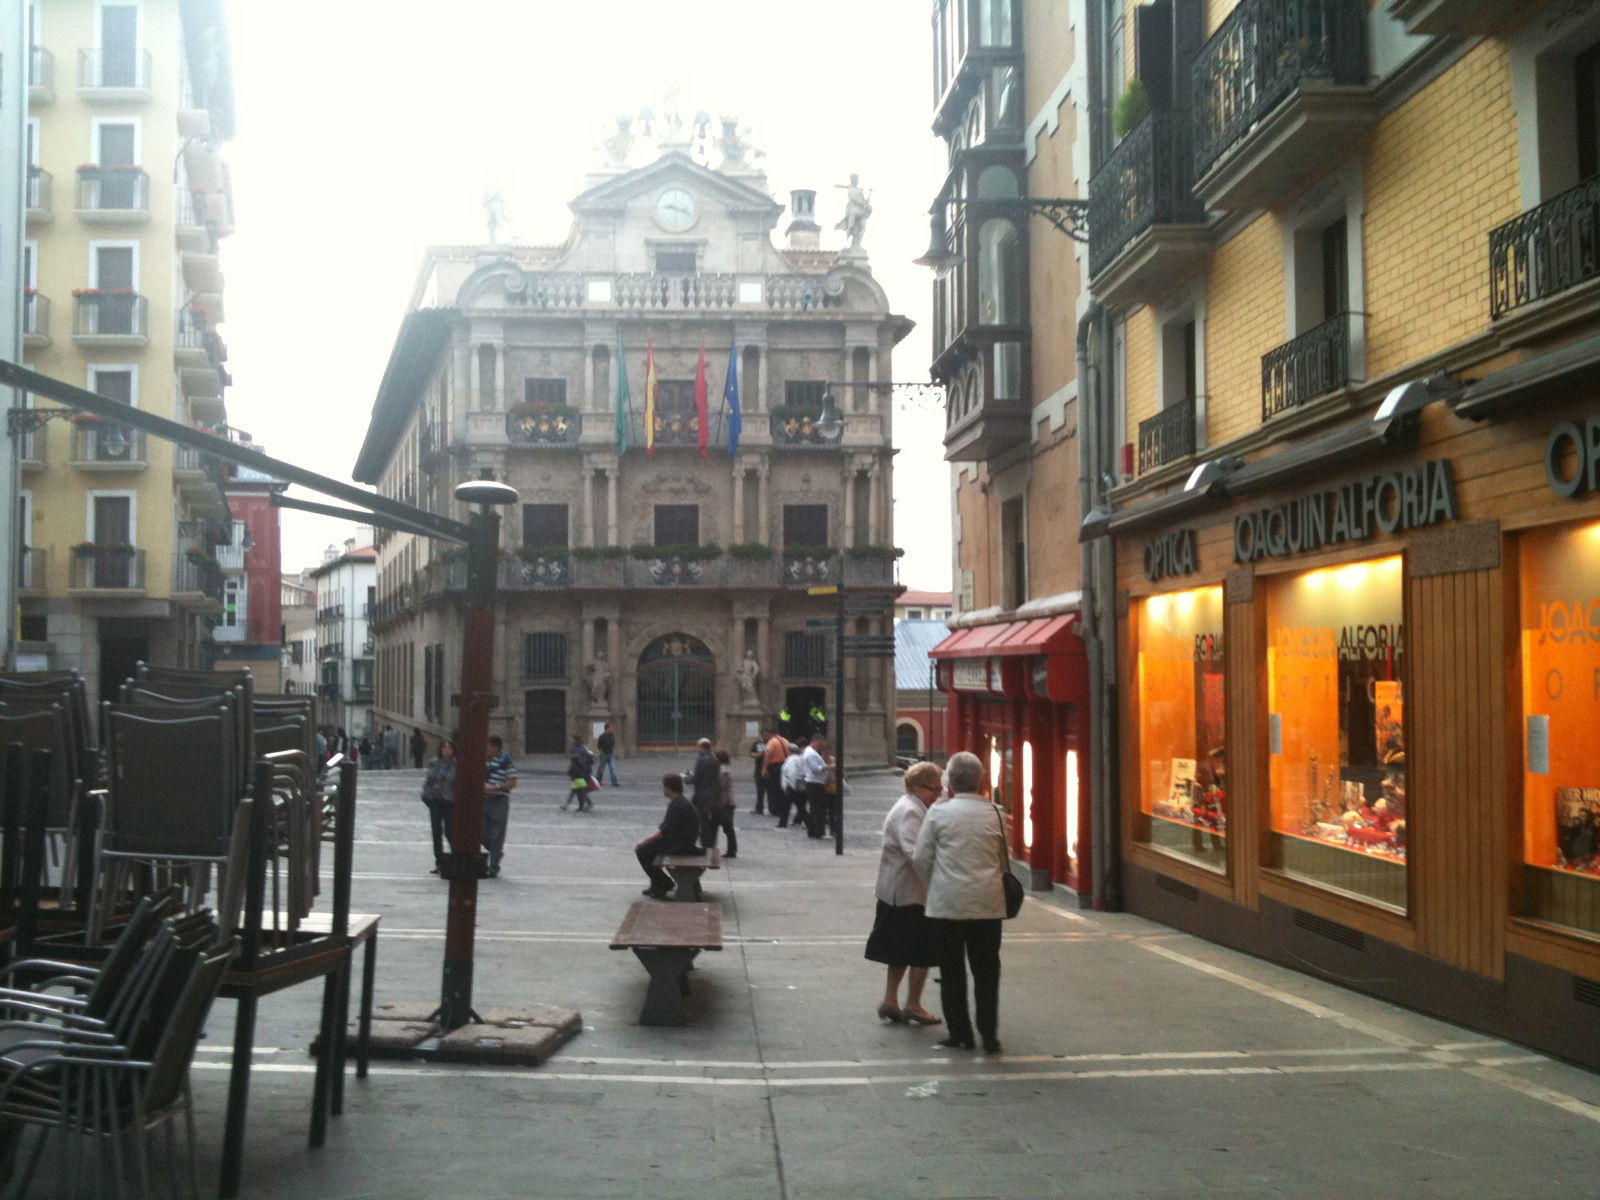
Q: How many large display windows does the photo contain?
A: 3